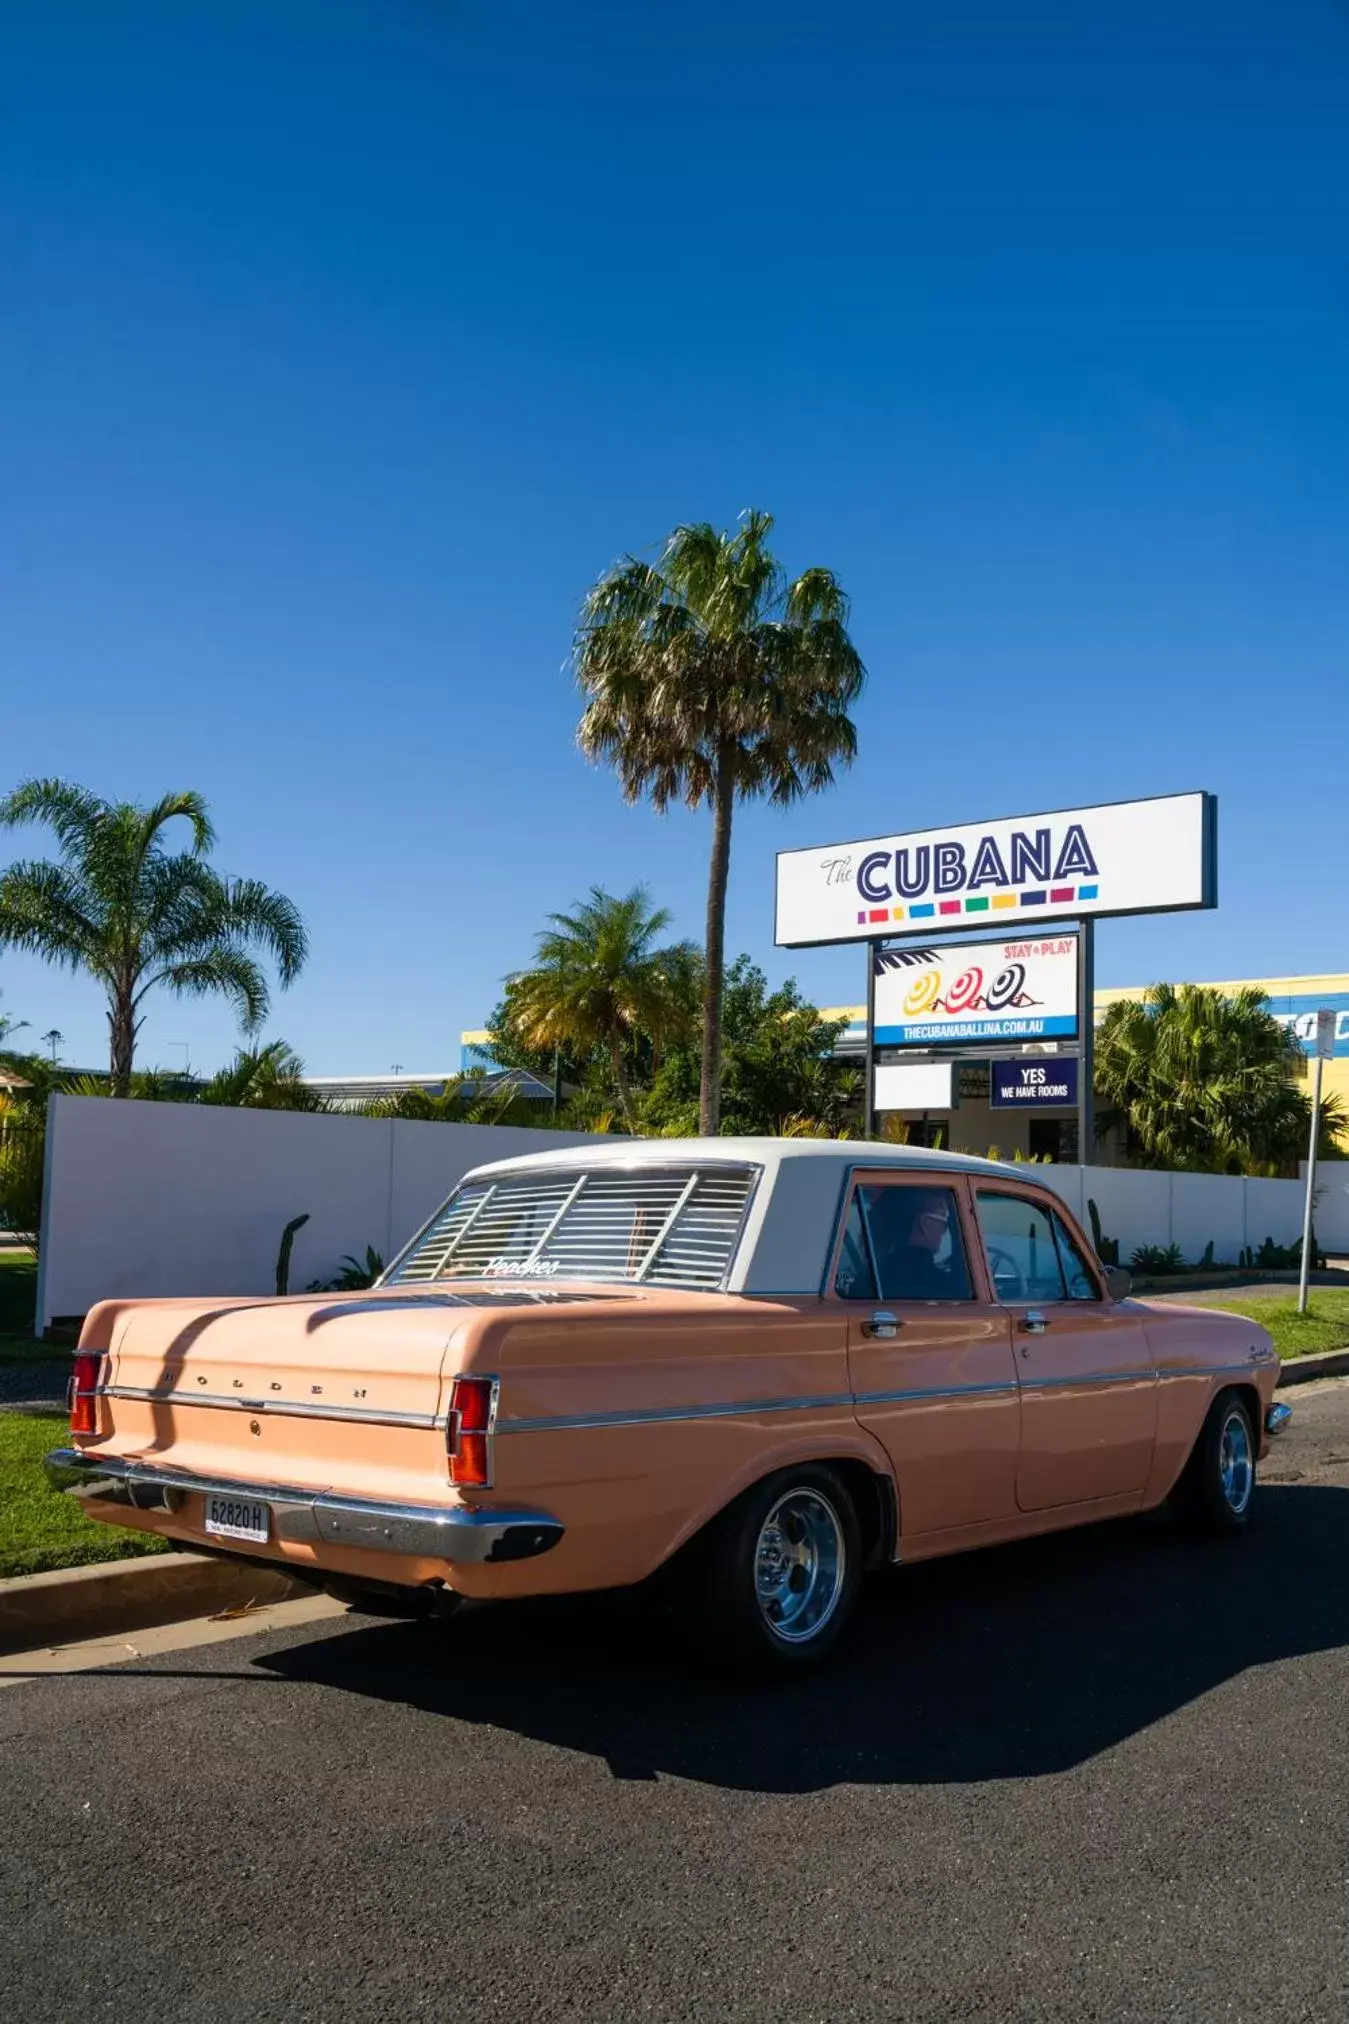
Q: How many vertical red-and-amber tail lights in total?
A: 2